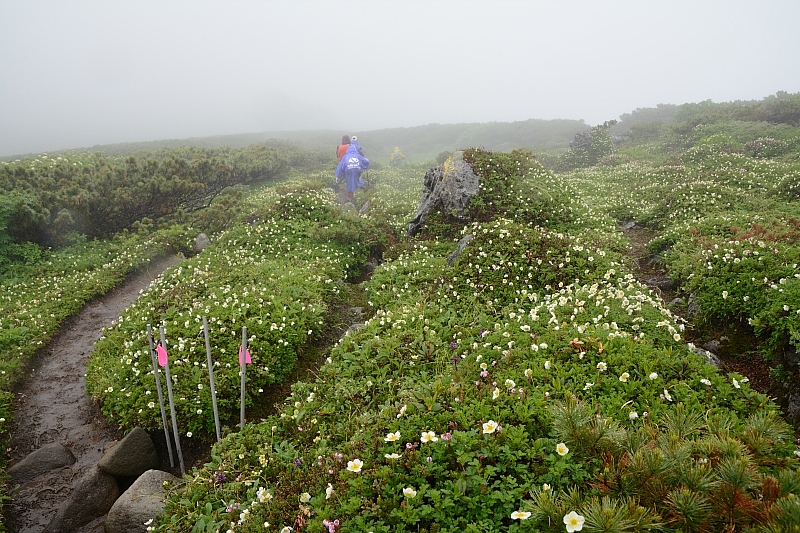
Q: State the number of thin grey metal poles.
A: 4